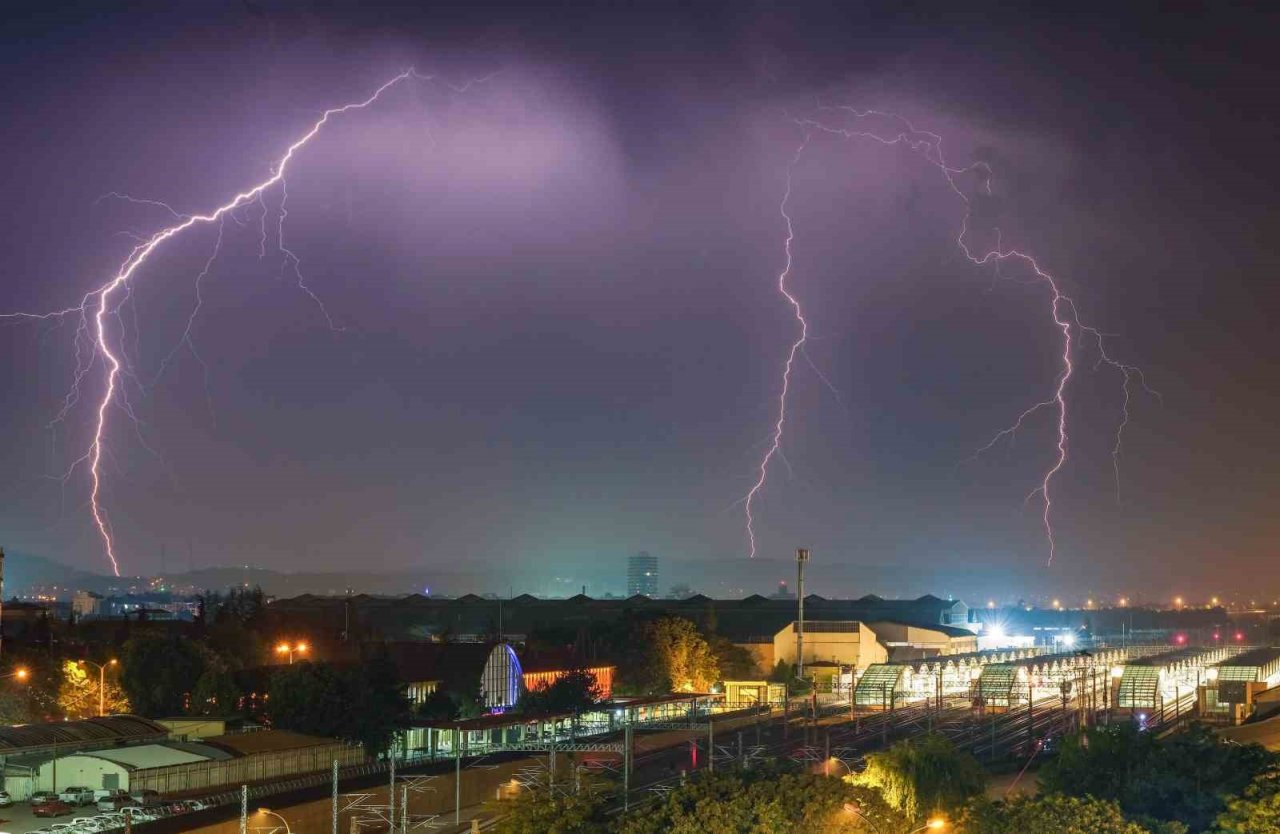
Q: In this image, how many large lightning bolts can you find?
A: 3